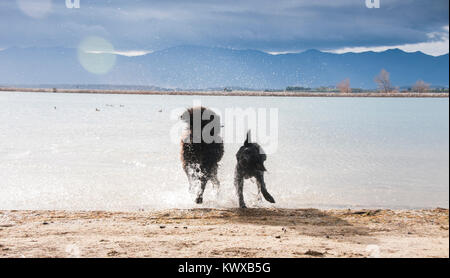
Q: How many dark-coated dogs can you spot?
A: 2